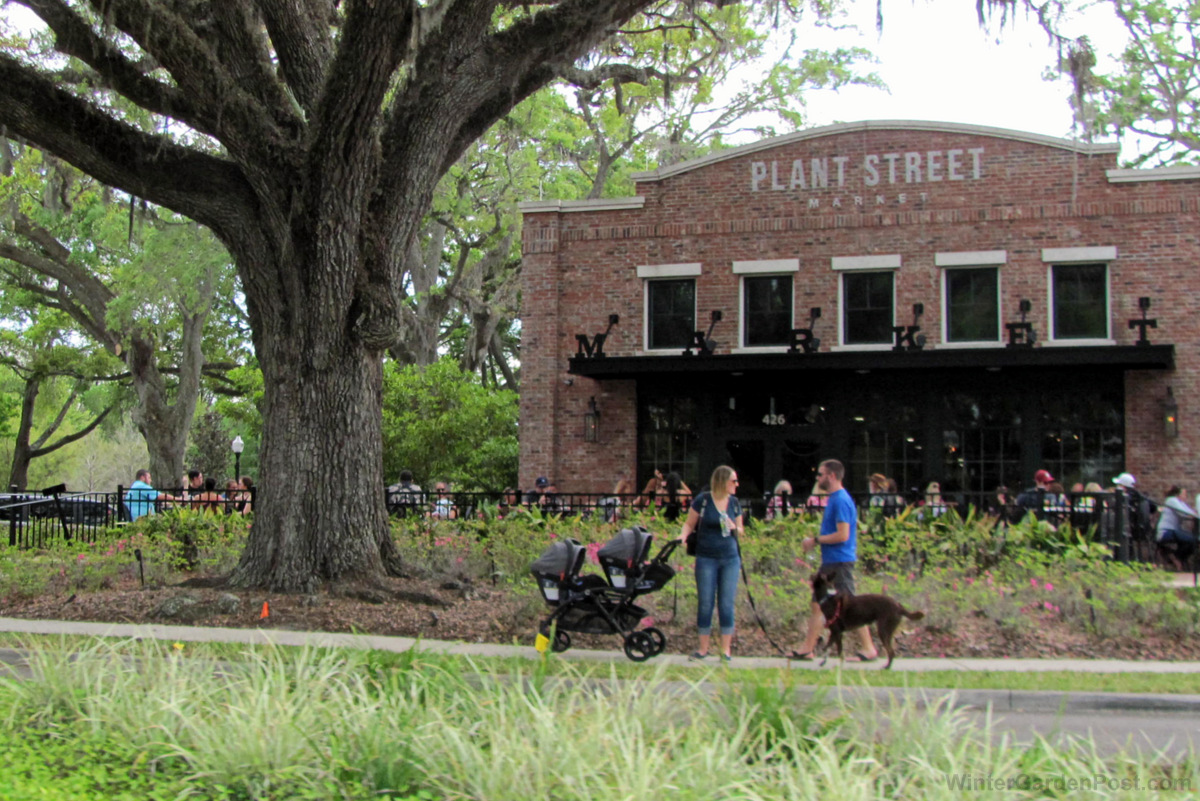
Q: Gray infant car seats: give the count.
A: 2